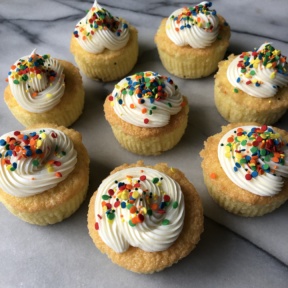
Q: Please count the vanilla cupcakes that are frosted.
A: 8